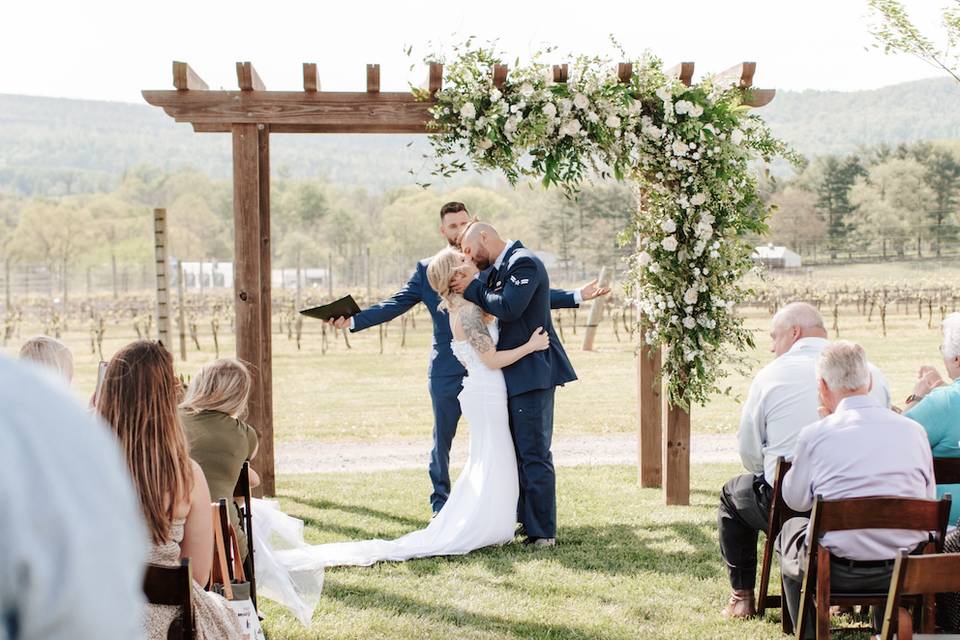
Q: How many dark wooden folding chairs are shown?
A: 7